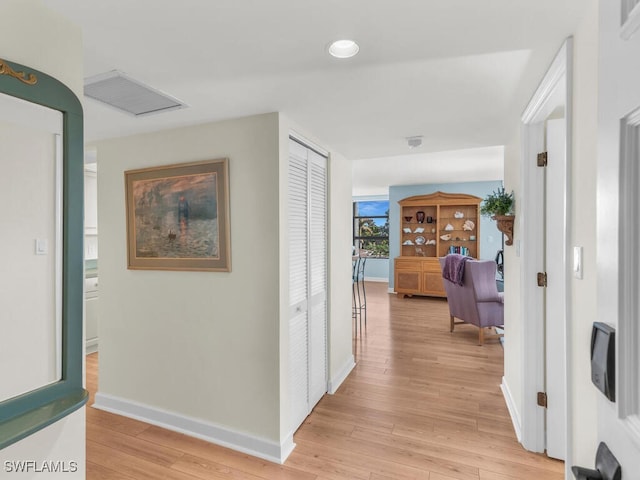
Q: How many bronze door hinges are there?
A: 3